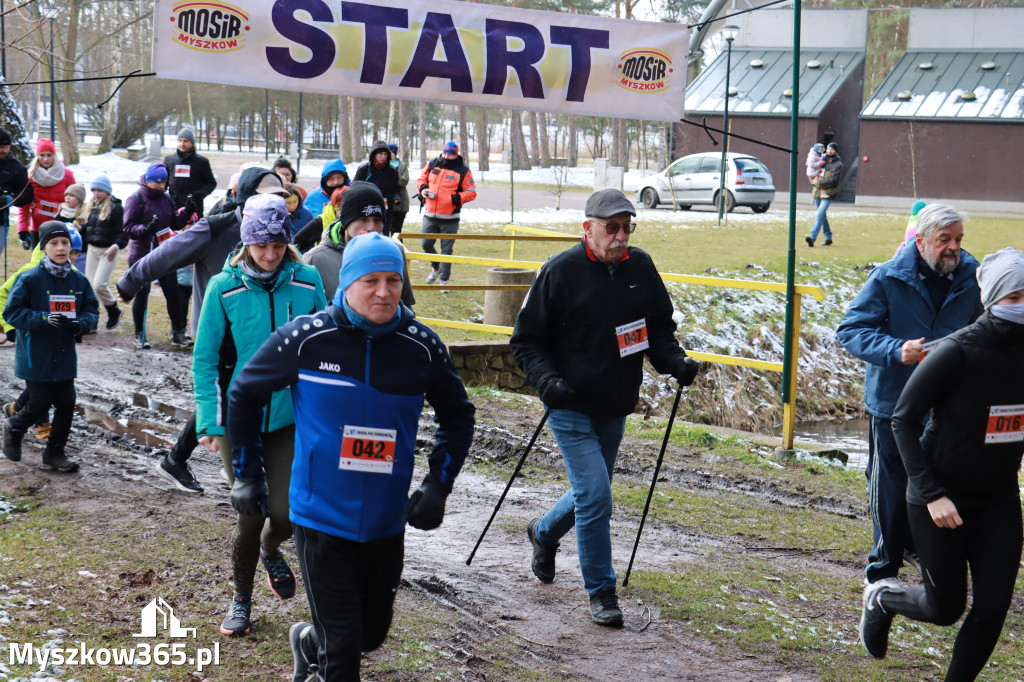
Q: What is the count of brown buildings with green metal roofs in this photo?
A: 2